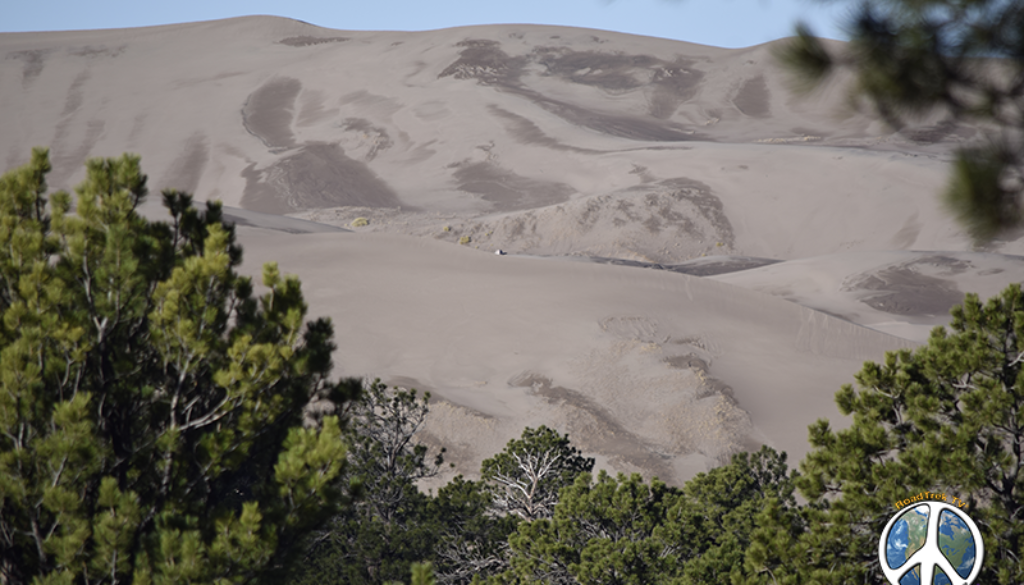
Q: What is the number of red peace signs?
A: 0